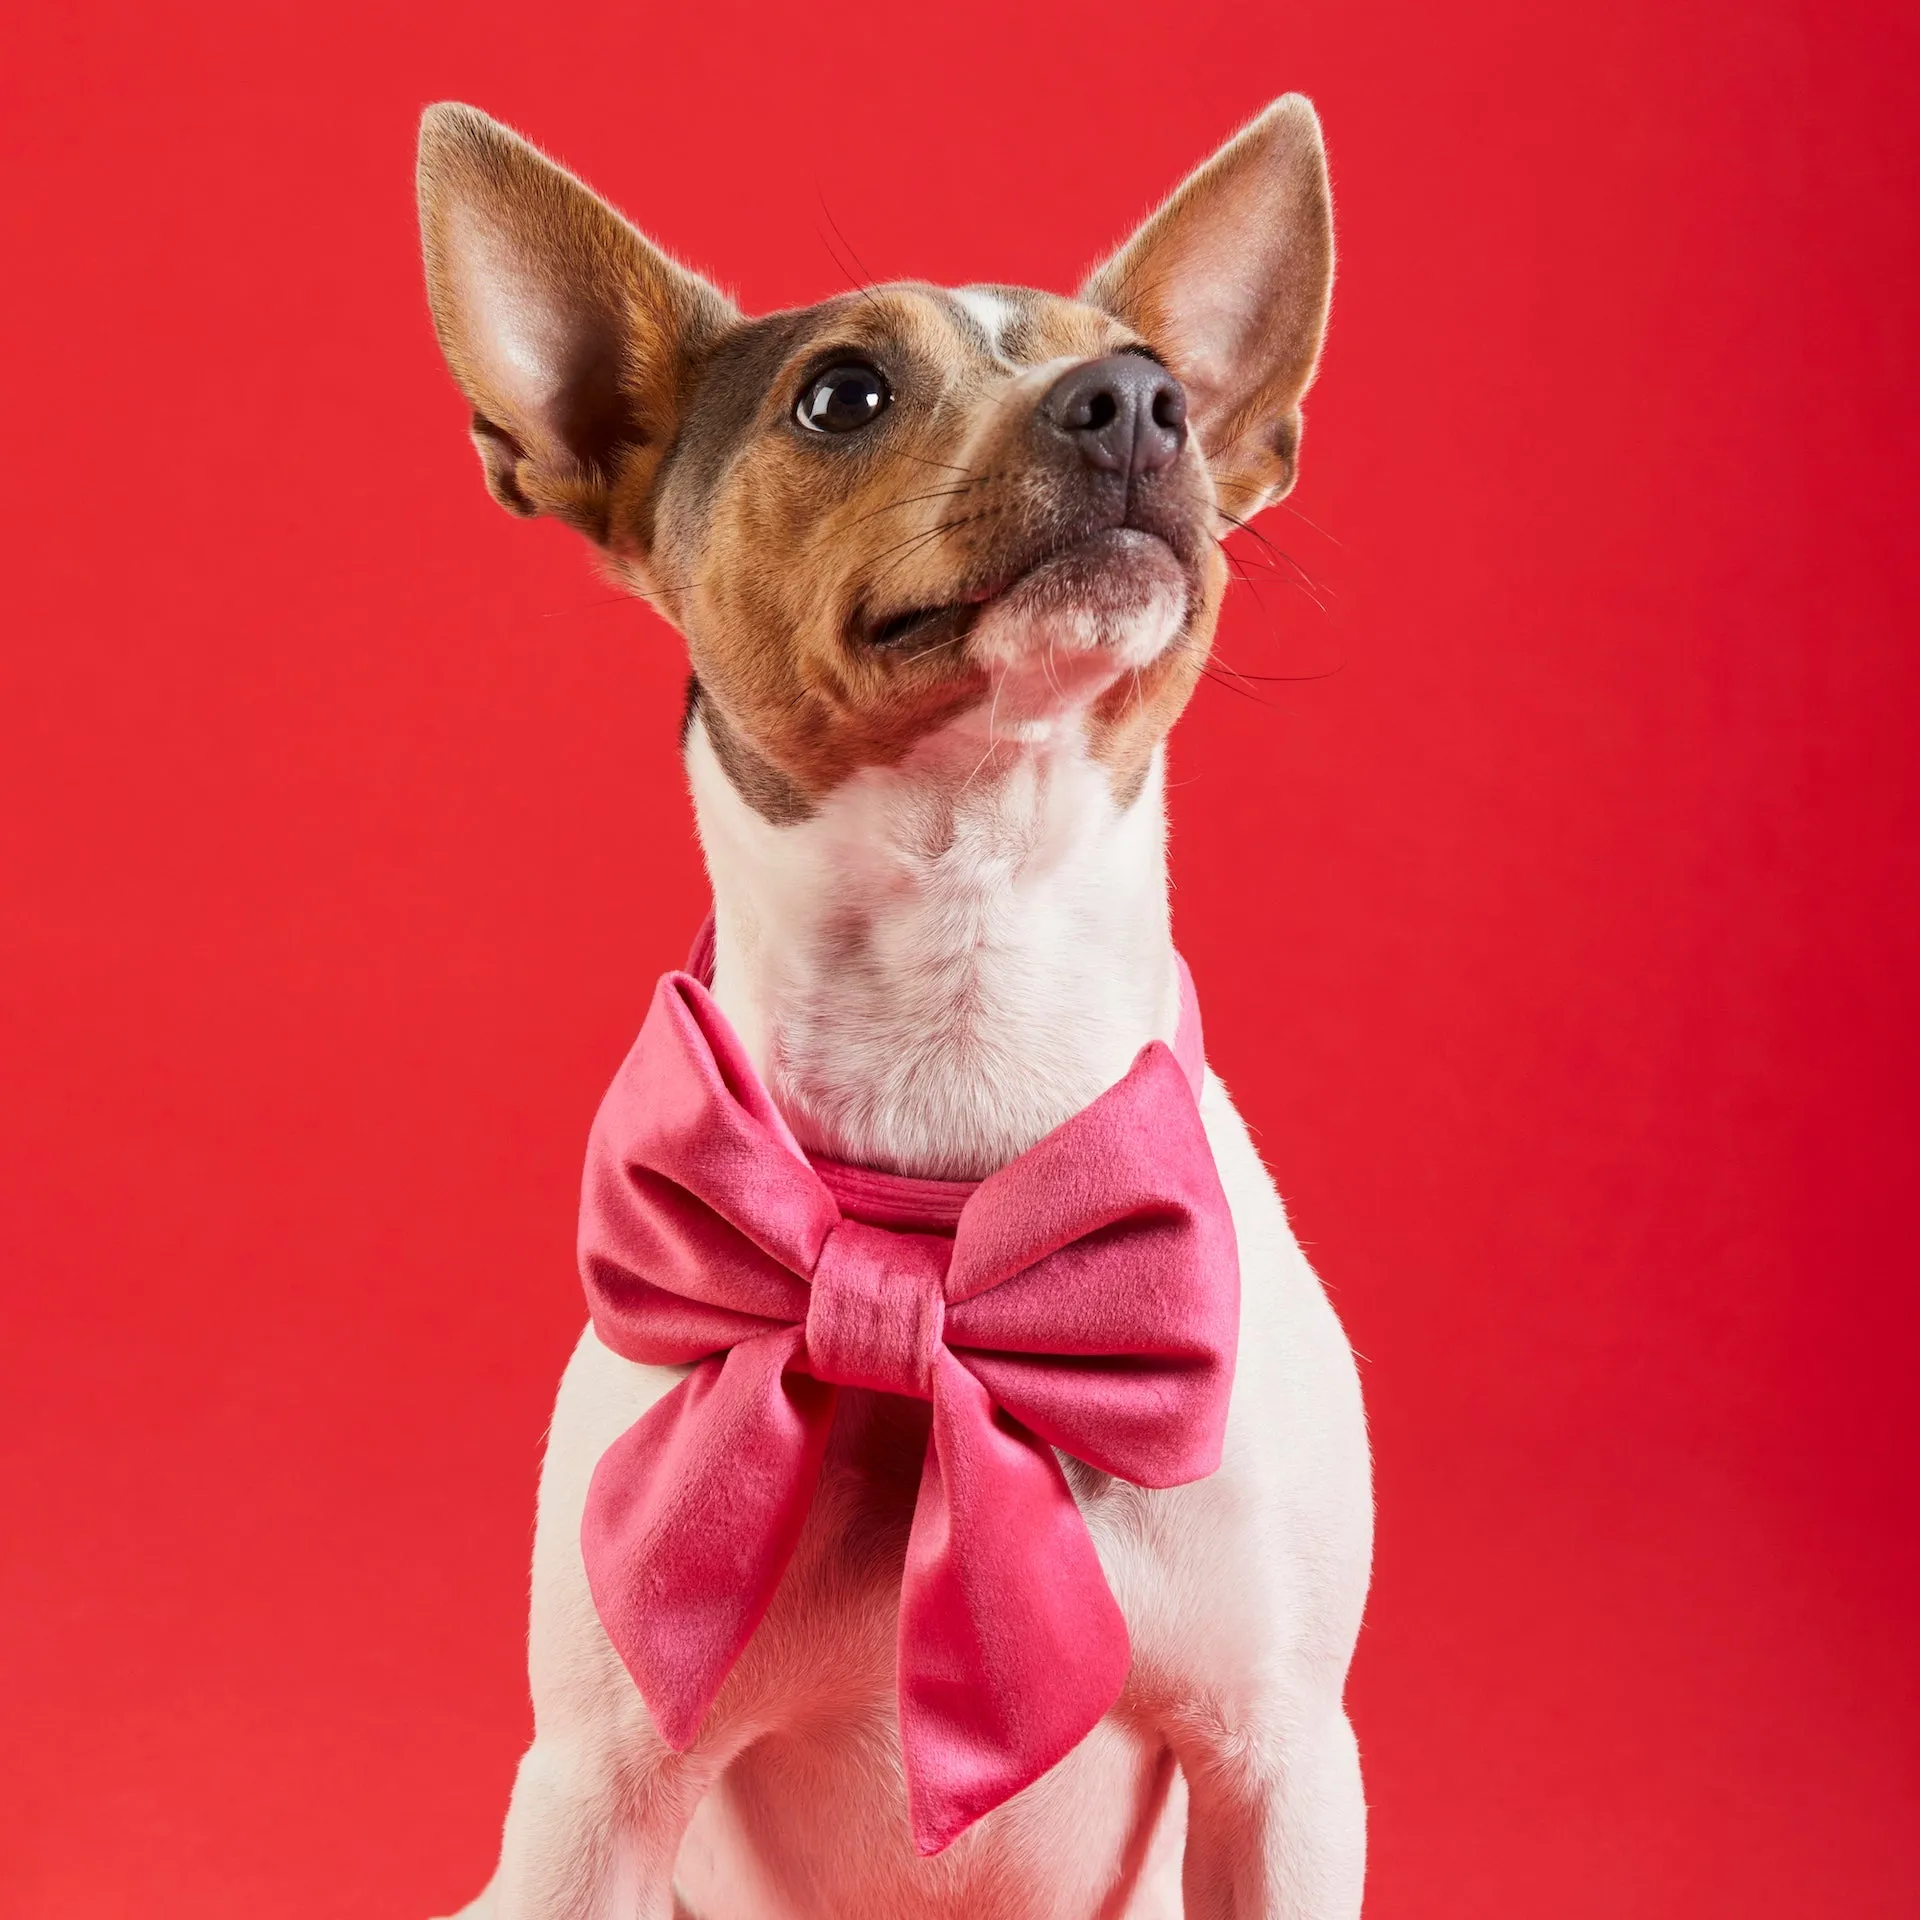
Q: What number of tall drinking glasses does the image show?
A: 0